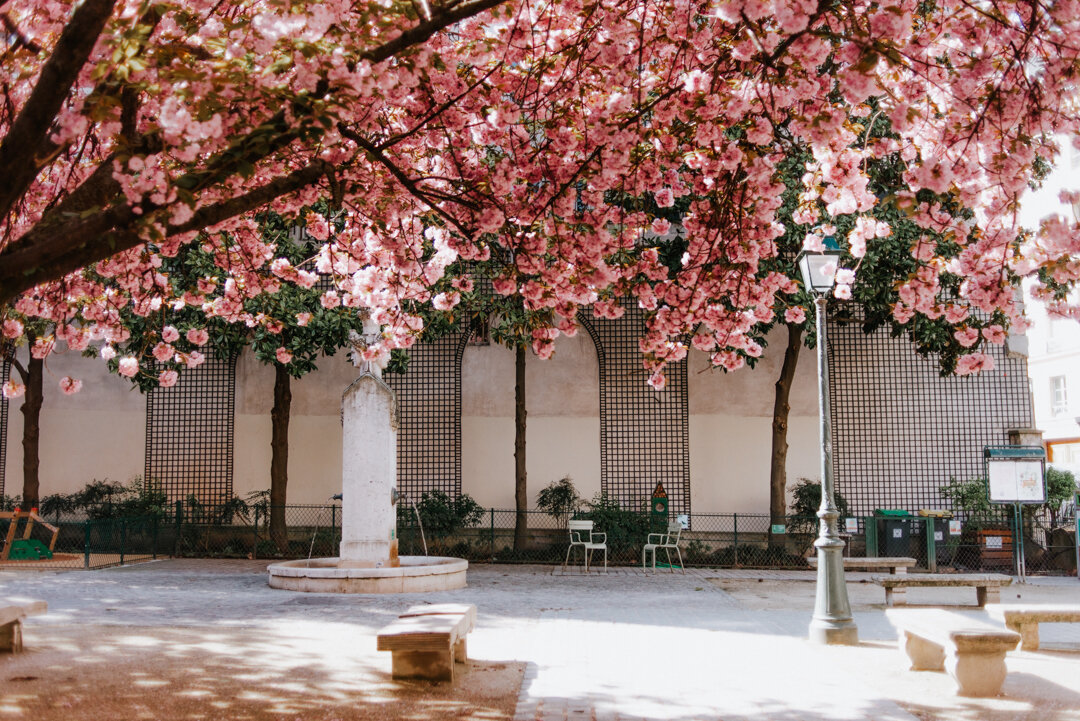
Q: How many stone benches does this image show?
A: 6